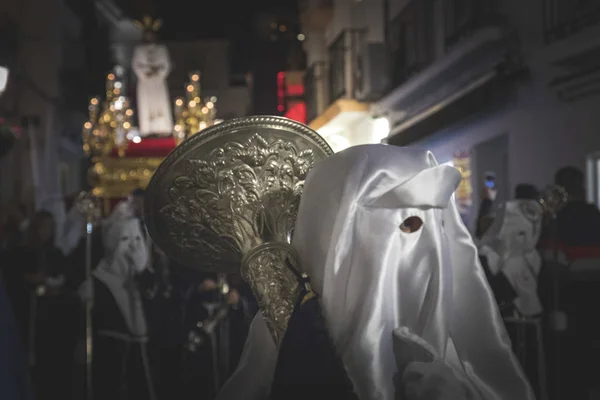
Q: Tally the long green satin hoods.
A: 0